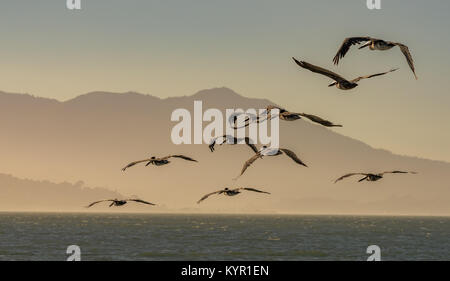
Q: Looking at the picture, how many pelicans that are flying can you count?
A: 10